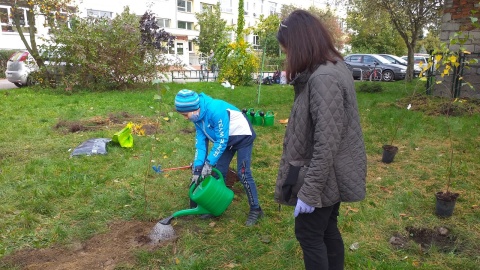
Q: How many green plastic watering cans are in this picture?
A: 4